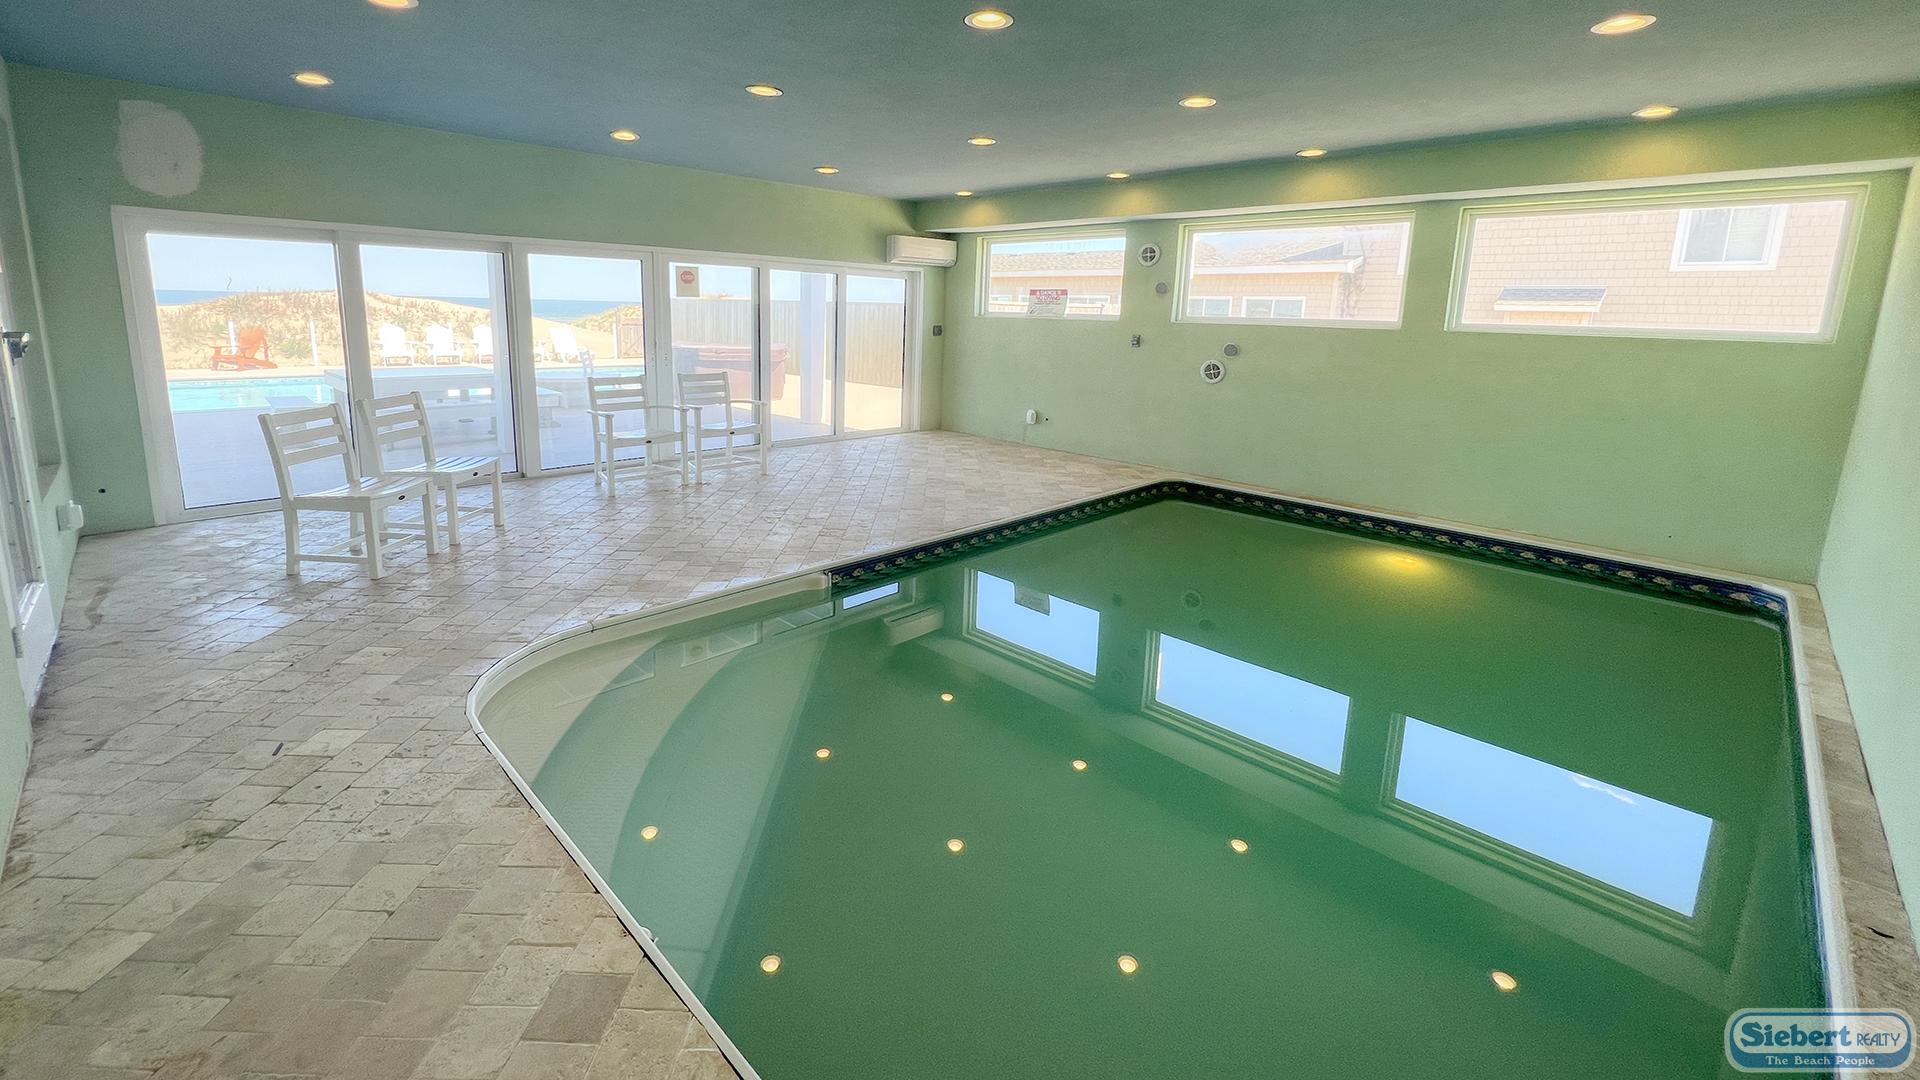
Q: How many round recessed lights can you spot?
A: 13